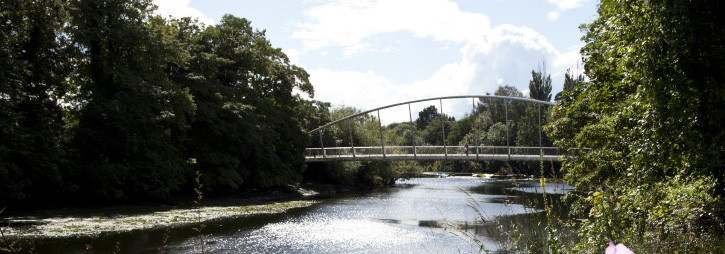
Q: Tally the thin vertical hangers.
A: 8